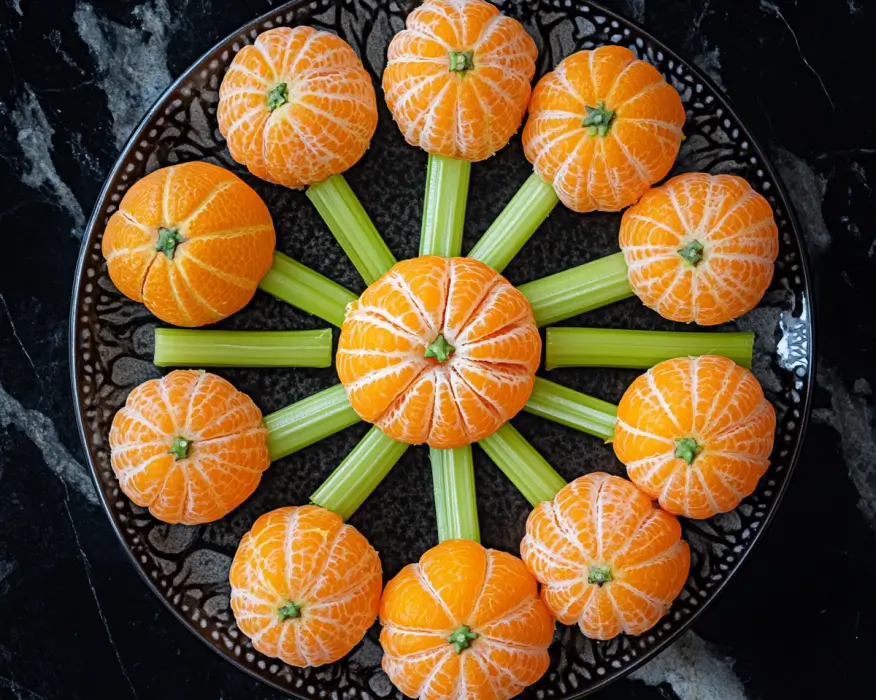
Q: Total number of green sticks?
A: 12